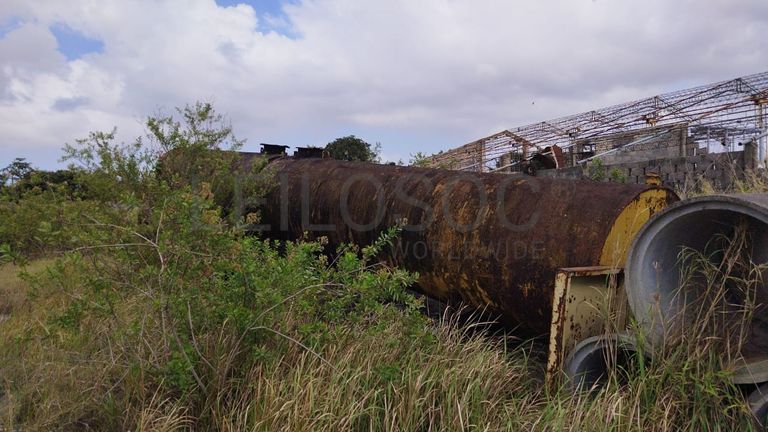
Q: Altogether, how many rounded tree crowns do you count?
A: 1